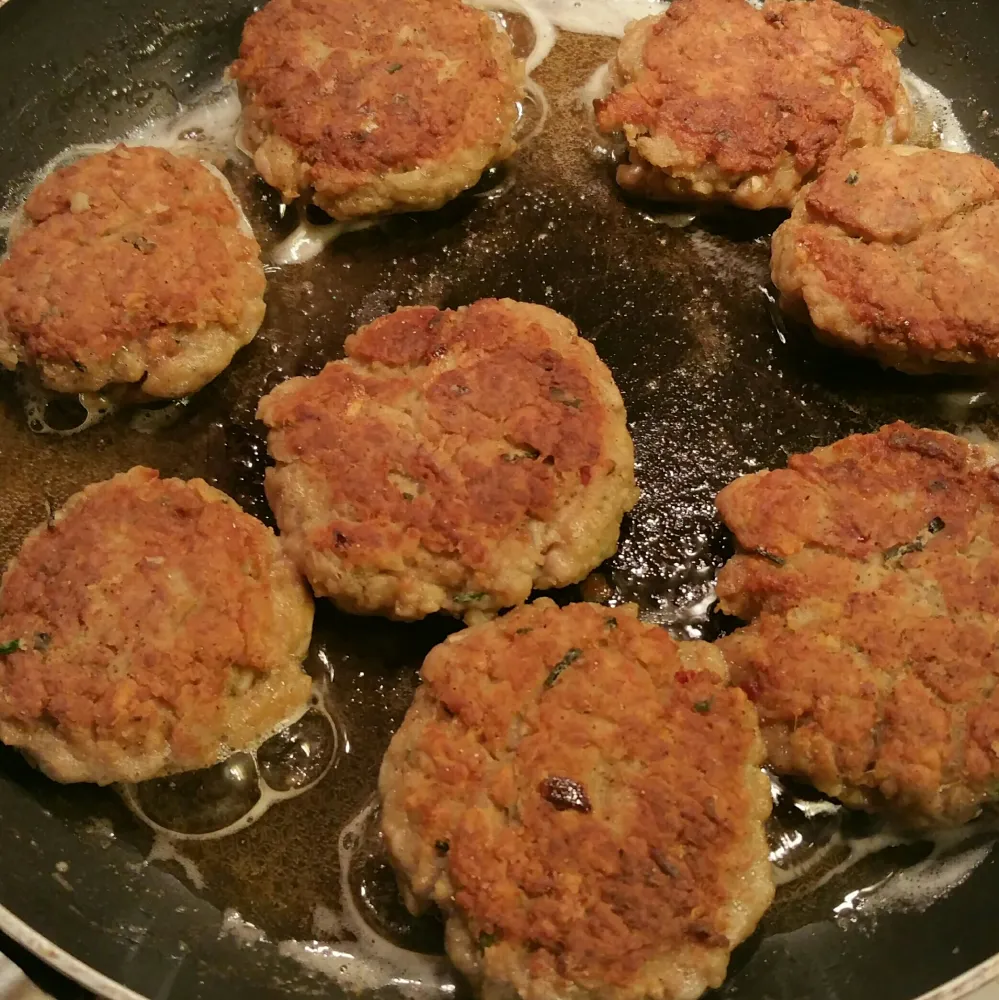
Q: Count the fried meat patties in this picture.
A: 8